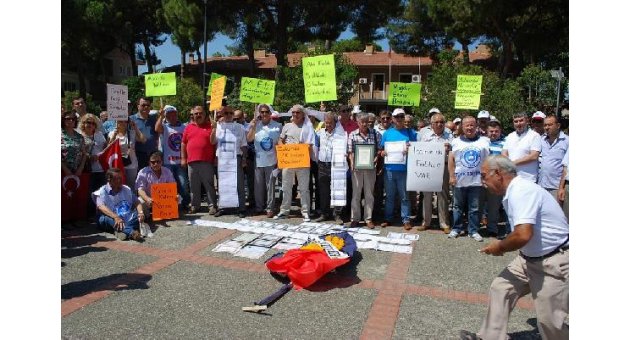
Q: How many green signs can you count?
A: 6